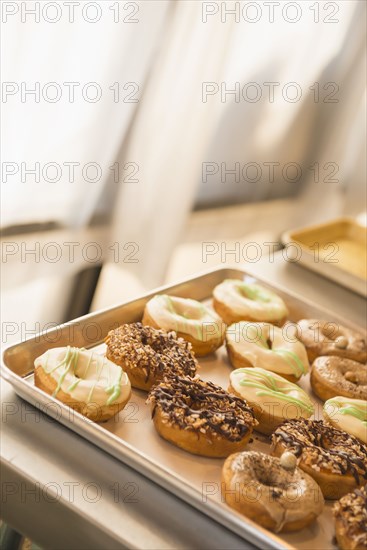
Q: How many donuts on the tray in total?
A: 13